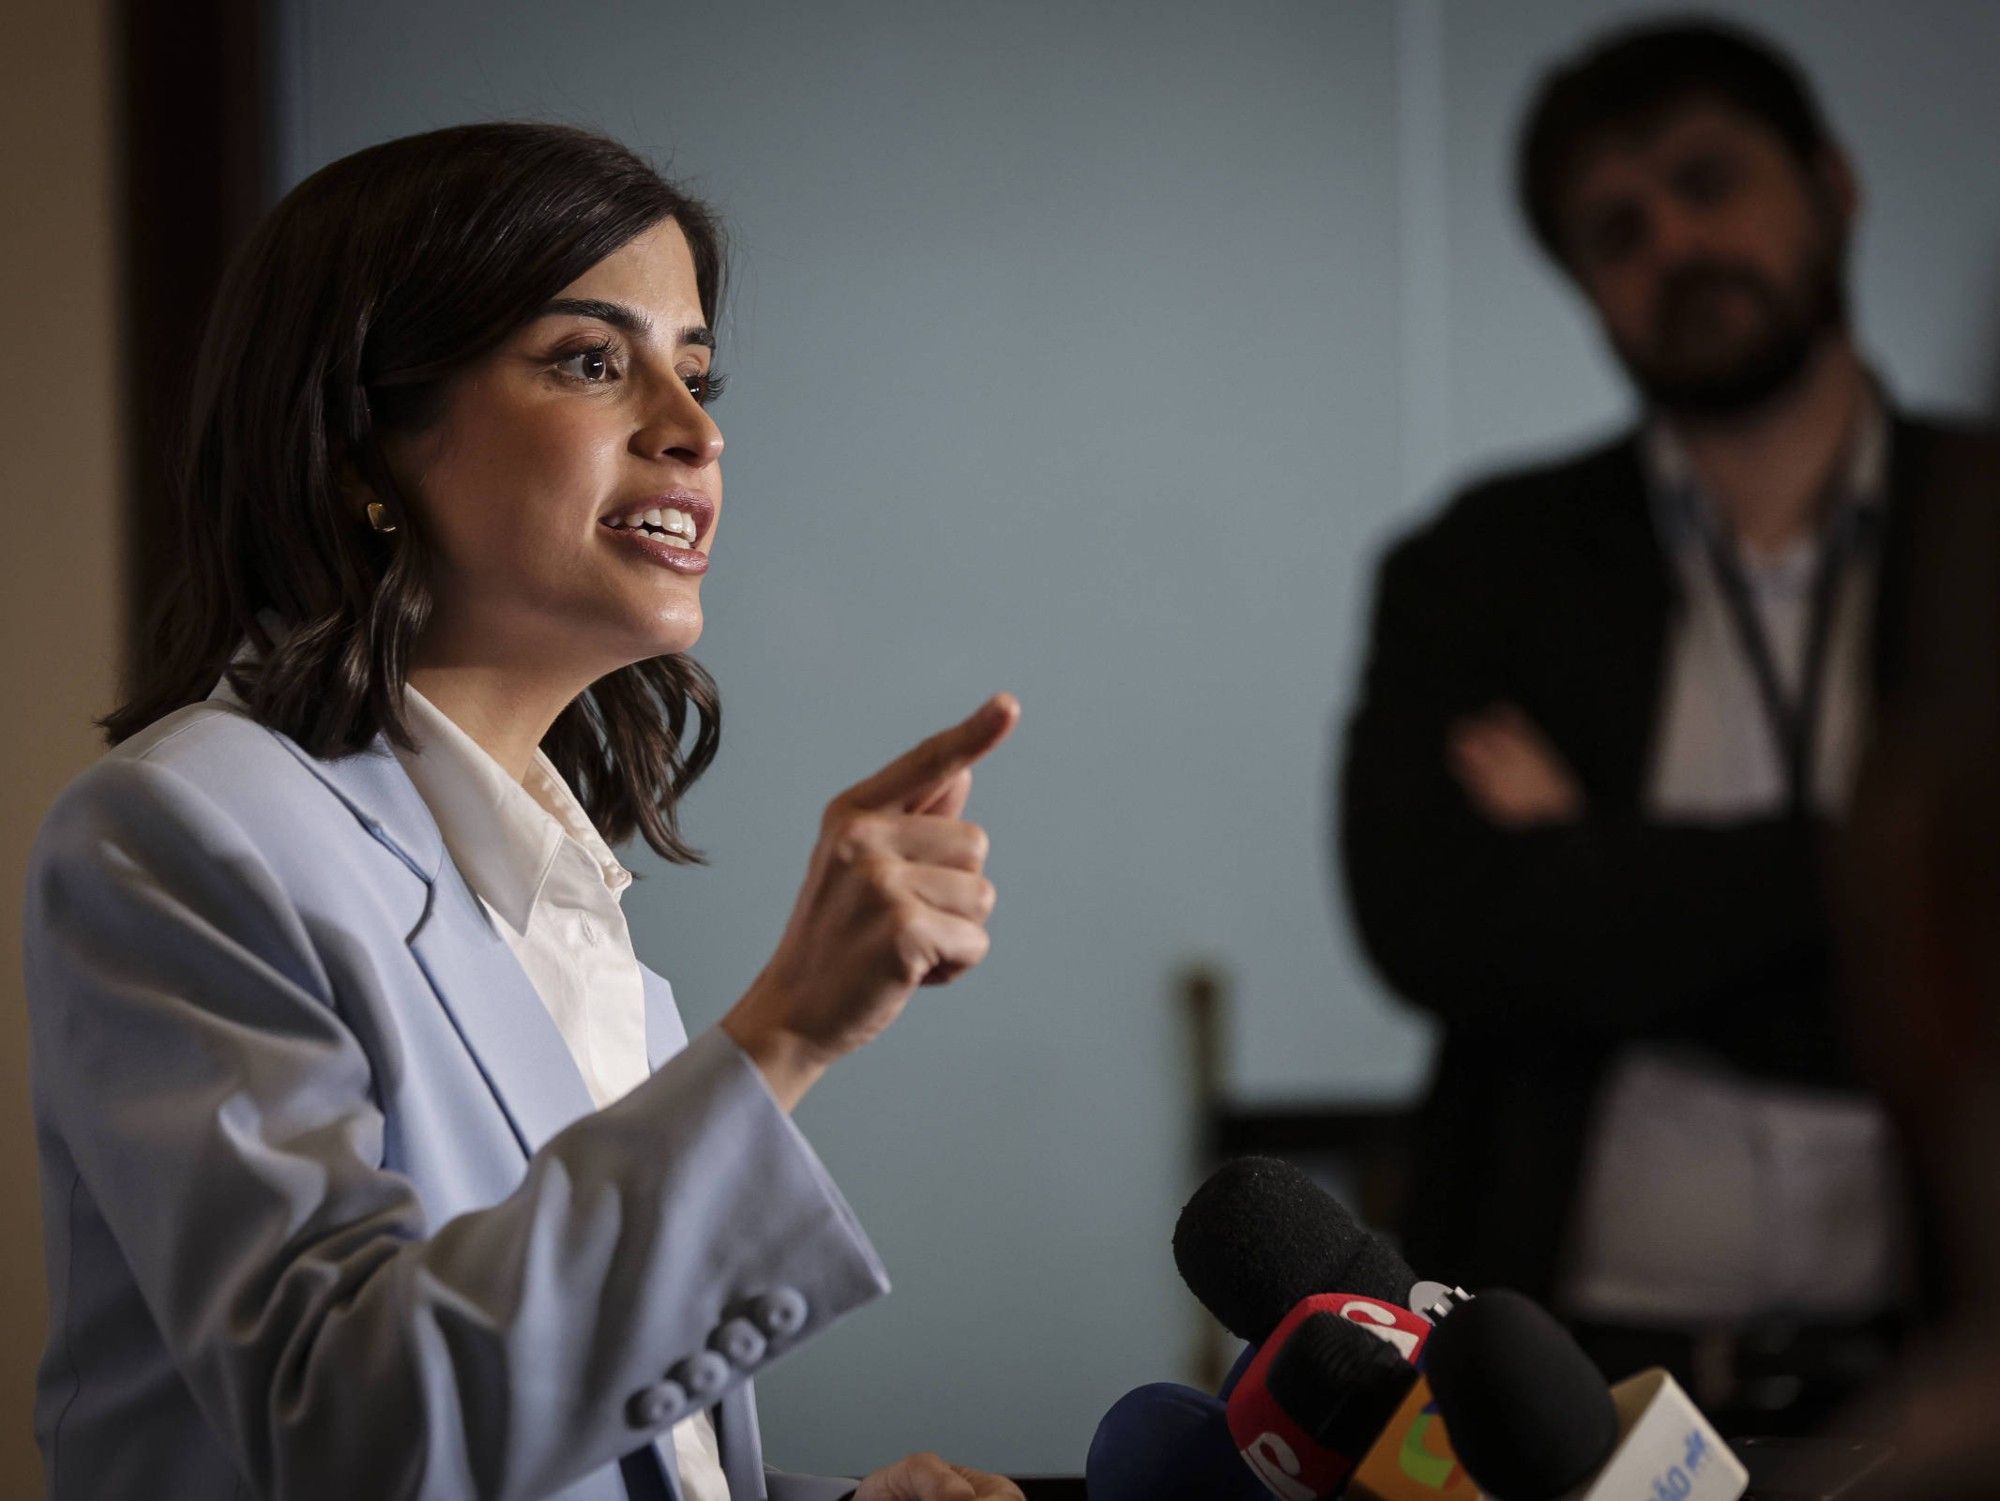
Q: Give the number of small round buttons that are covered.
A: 4